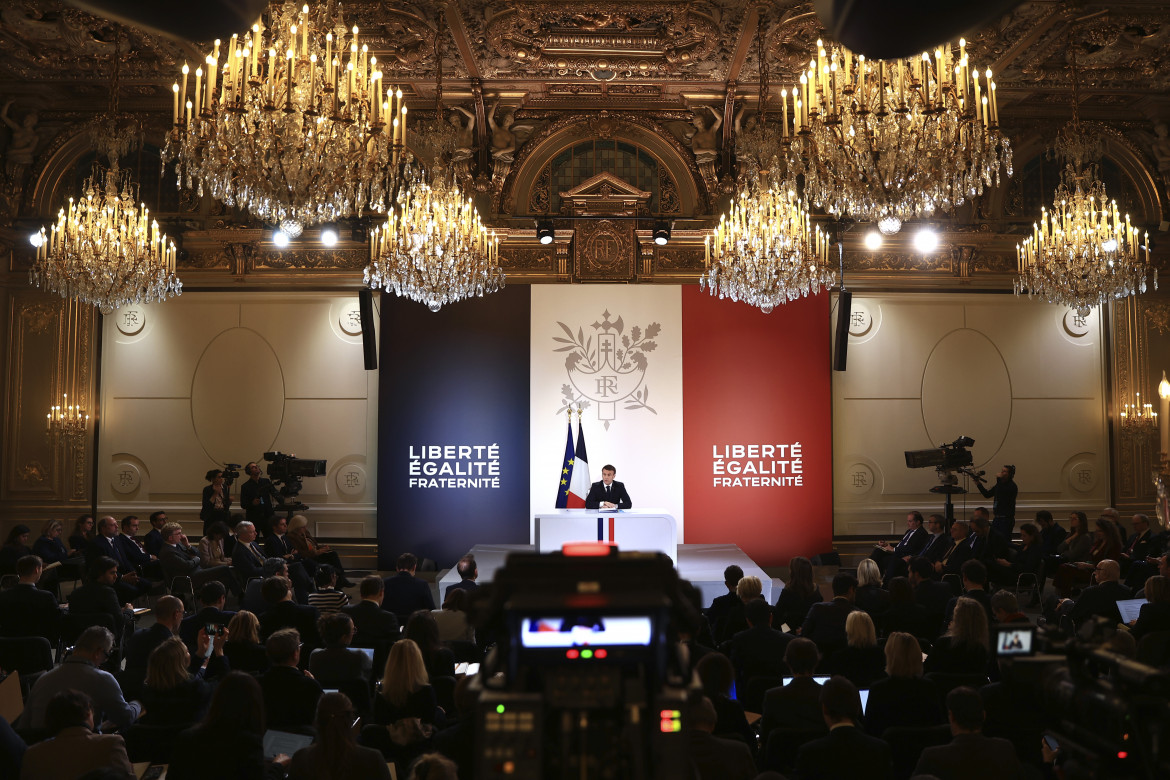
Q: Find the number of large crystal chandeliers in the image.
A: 6